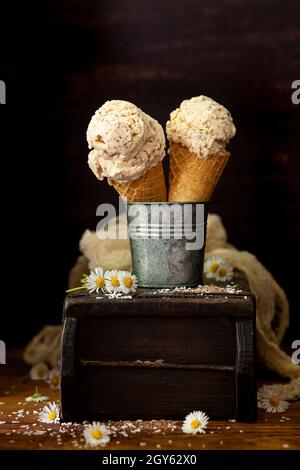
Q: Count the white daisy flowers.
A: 12